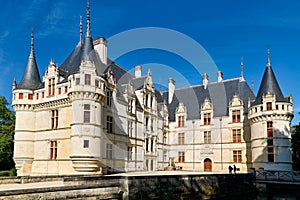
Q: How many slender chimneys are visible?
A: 5